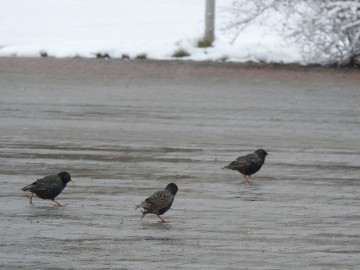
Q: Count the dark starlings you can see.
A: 3